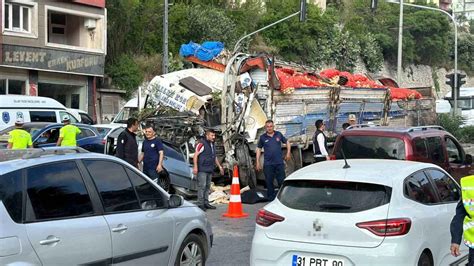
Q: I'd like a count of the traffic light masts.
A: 2